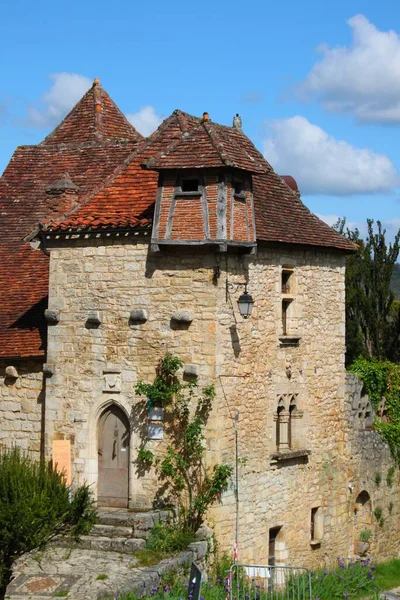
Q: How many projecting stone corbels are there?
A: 7